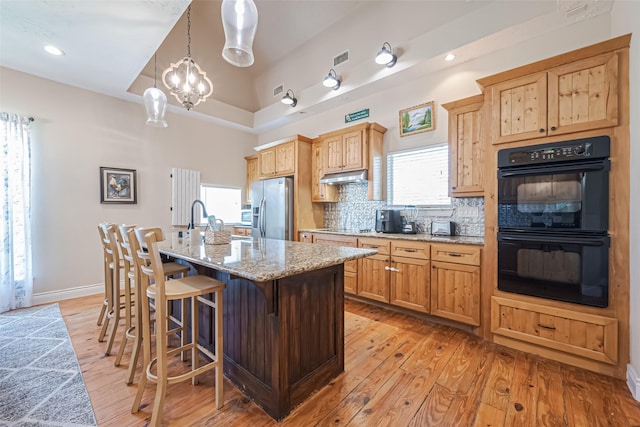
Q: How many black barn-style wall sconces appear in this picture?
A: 3